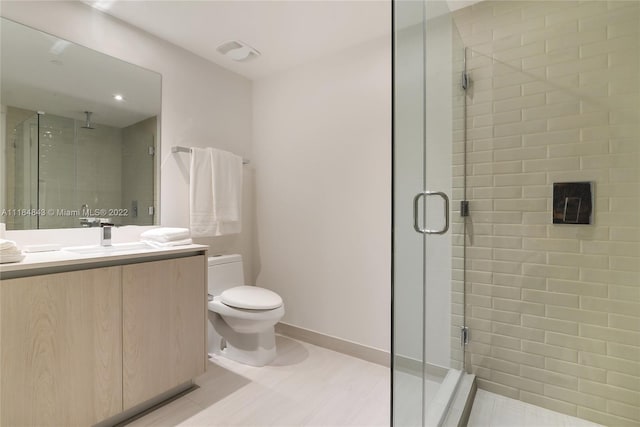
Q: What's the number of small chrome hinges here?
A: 3